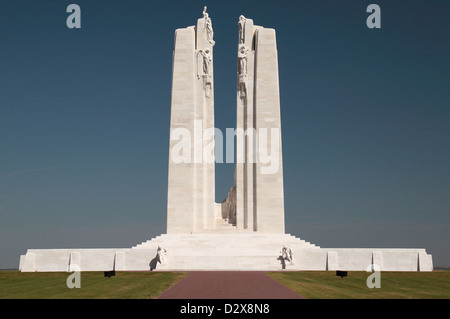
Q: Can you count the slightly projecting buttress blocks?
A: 6